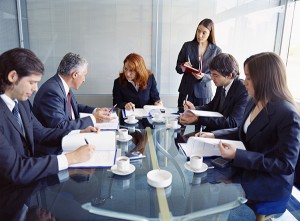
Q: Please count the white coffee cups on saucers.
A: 6